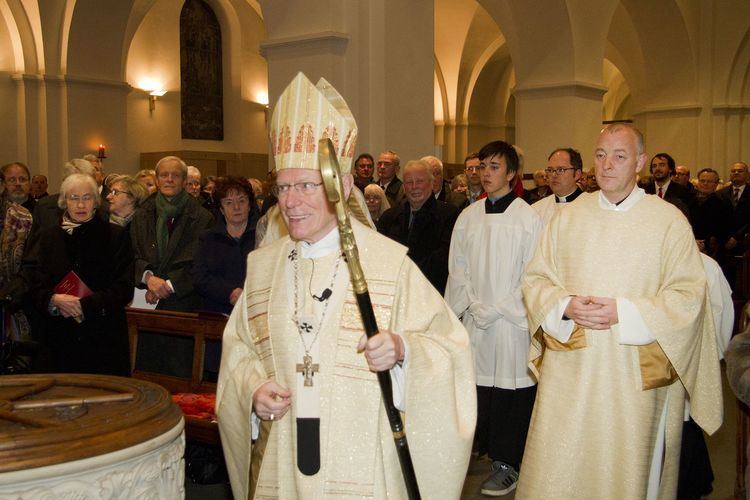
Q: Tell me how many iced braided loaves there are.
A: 0